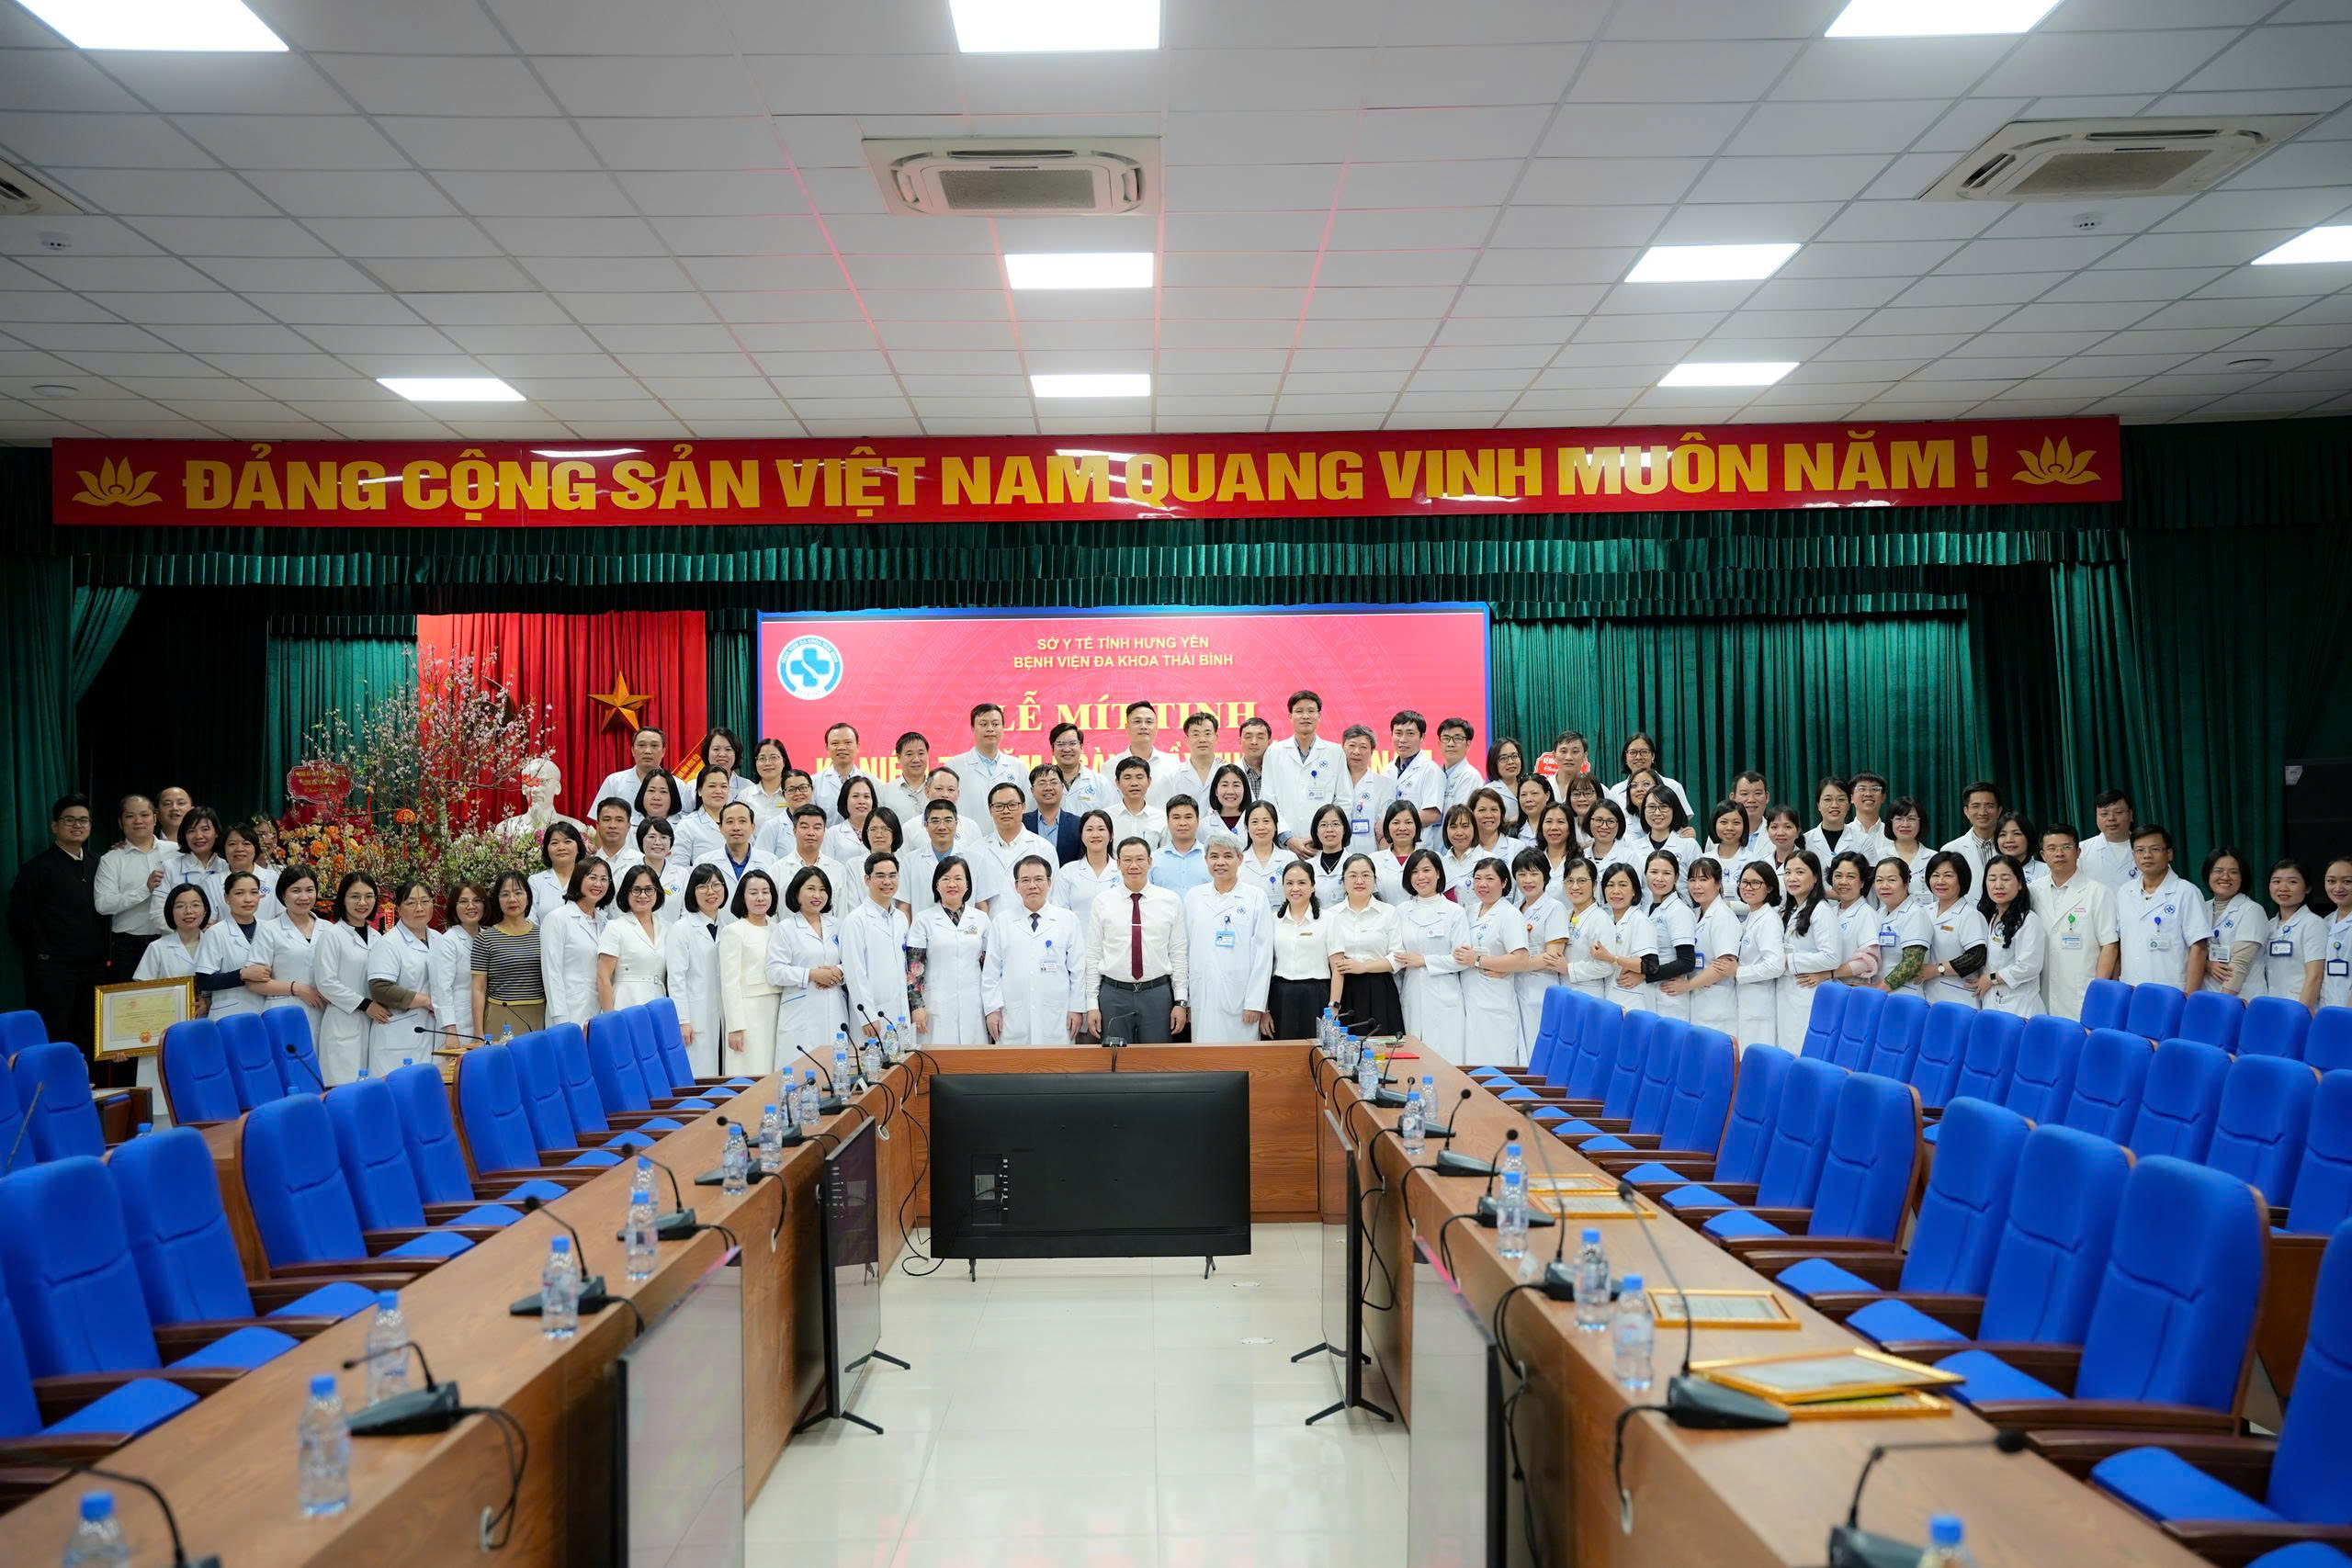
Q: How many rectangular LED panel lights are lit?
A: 9